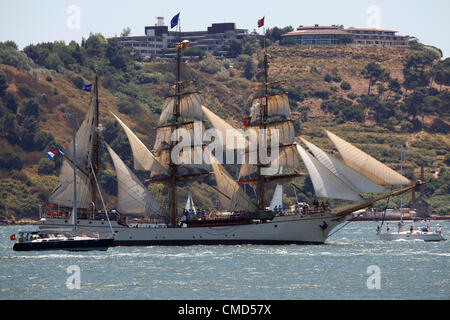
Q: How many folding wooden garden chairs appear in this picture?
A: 0